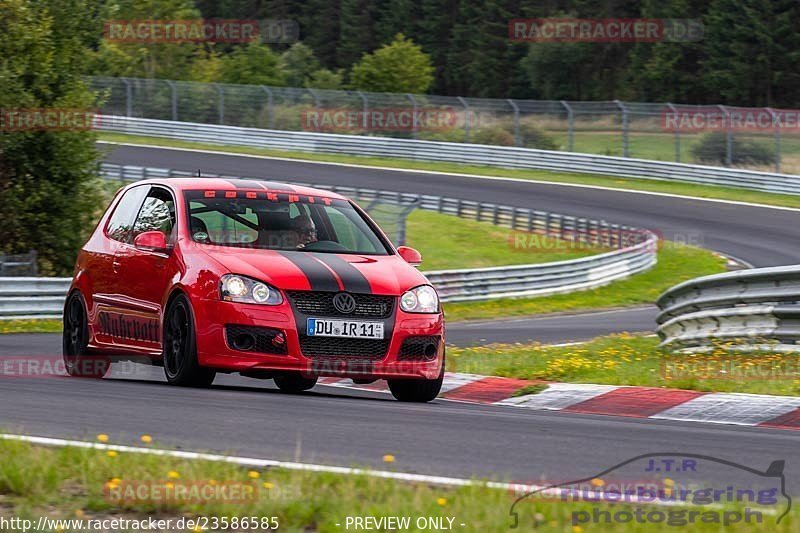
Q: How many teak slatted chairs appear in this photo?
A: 0